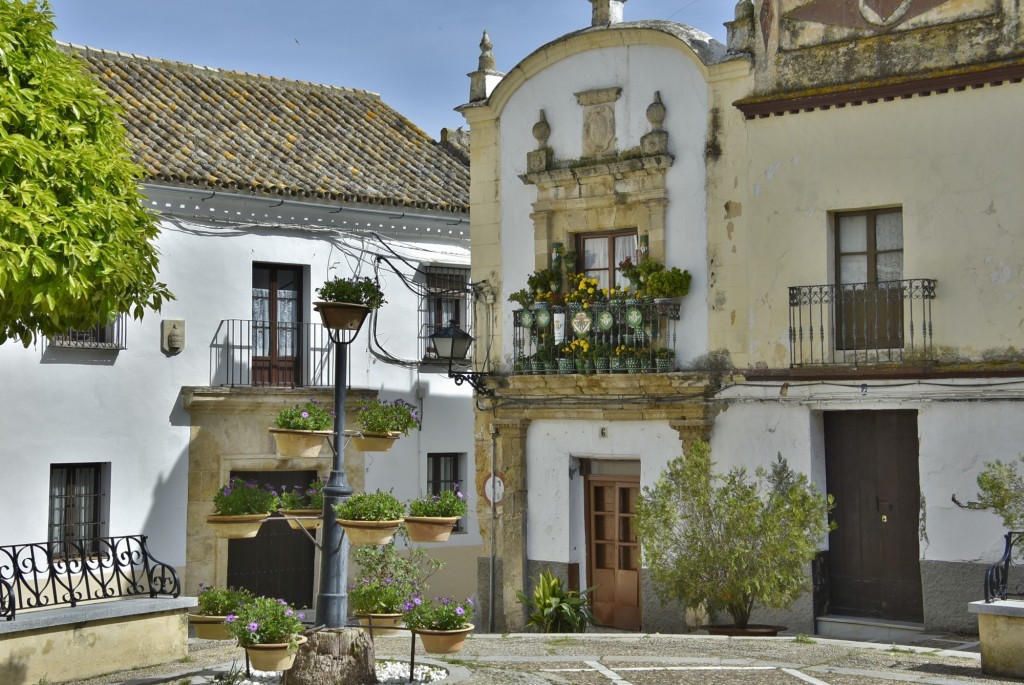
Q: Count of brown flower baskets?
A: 11